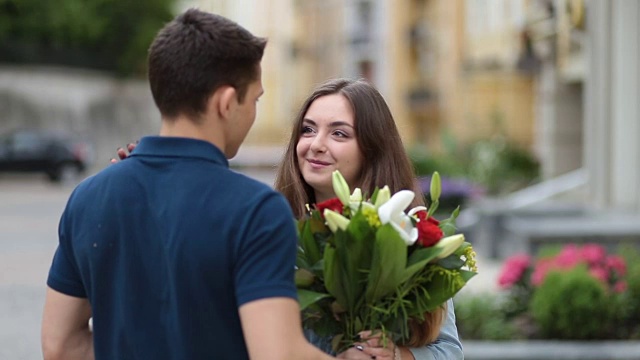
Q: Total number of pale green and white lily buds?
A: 6